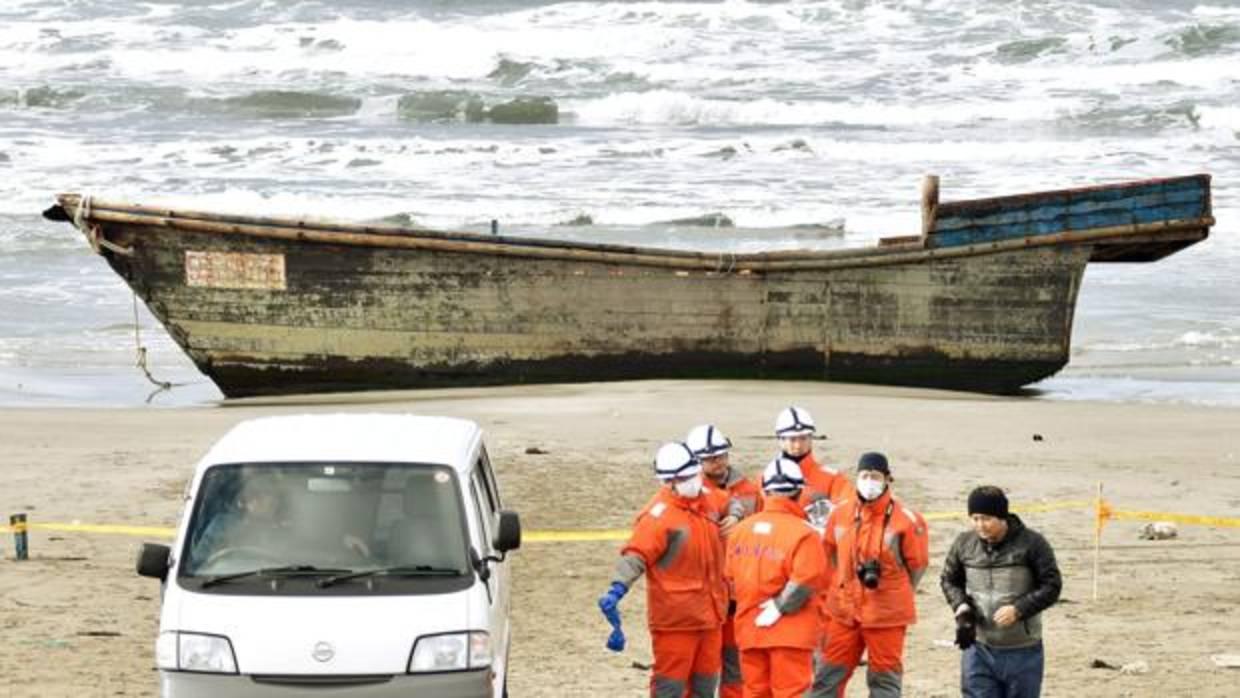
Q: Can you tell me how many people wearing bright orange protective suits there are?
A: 5